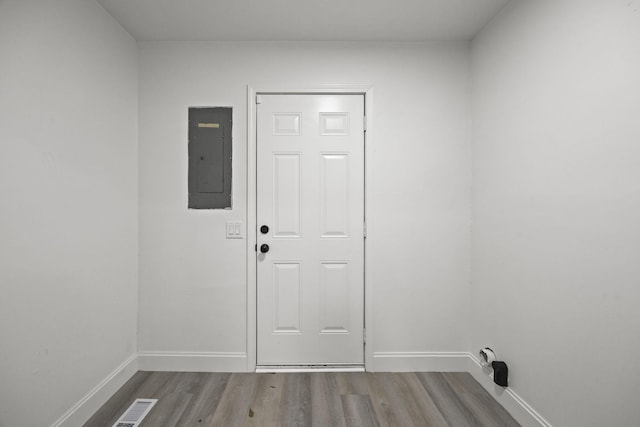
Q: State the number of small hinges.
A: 3